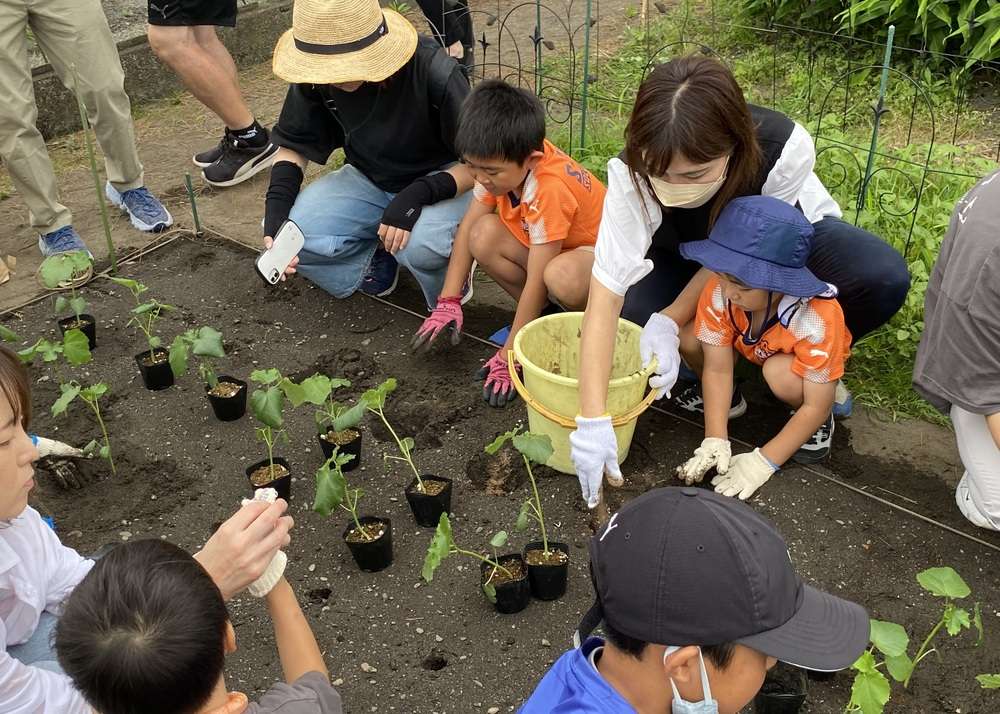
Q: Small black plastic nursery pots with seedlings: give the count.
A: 9